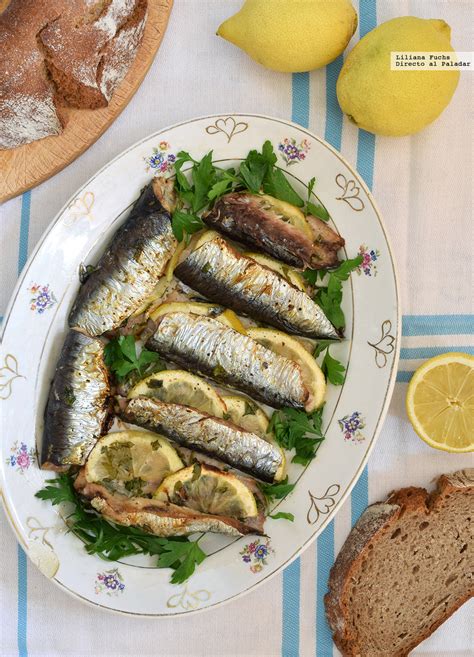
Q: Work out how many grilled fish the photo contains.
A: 7